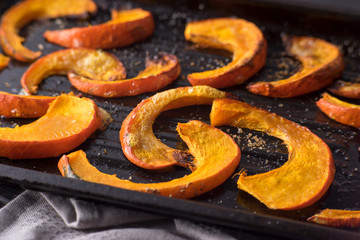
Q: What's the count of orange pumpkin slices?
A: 15